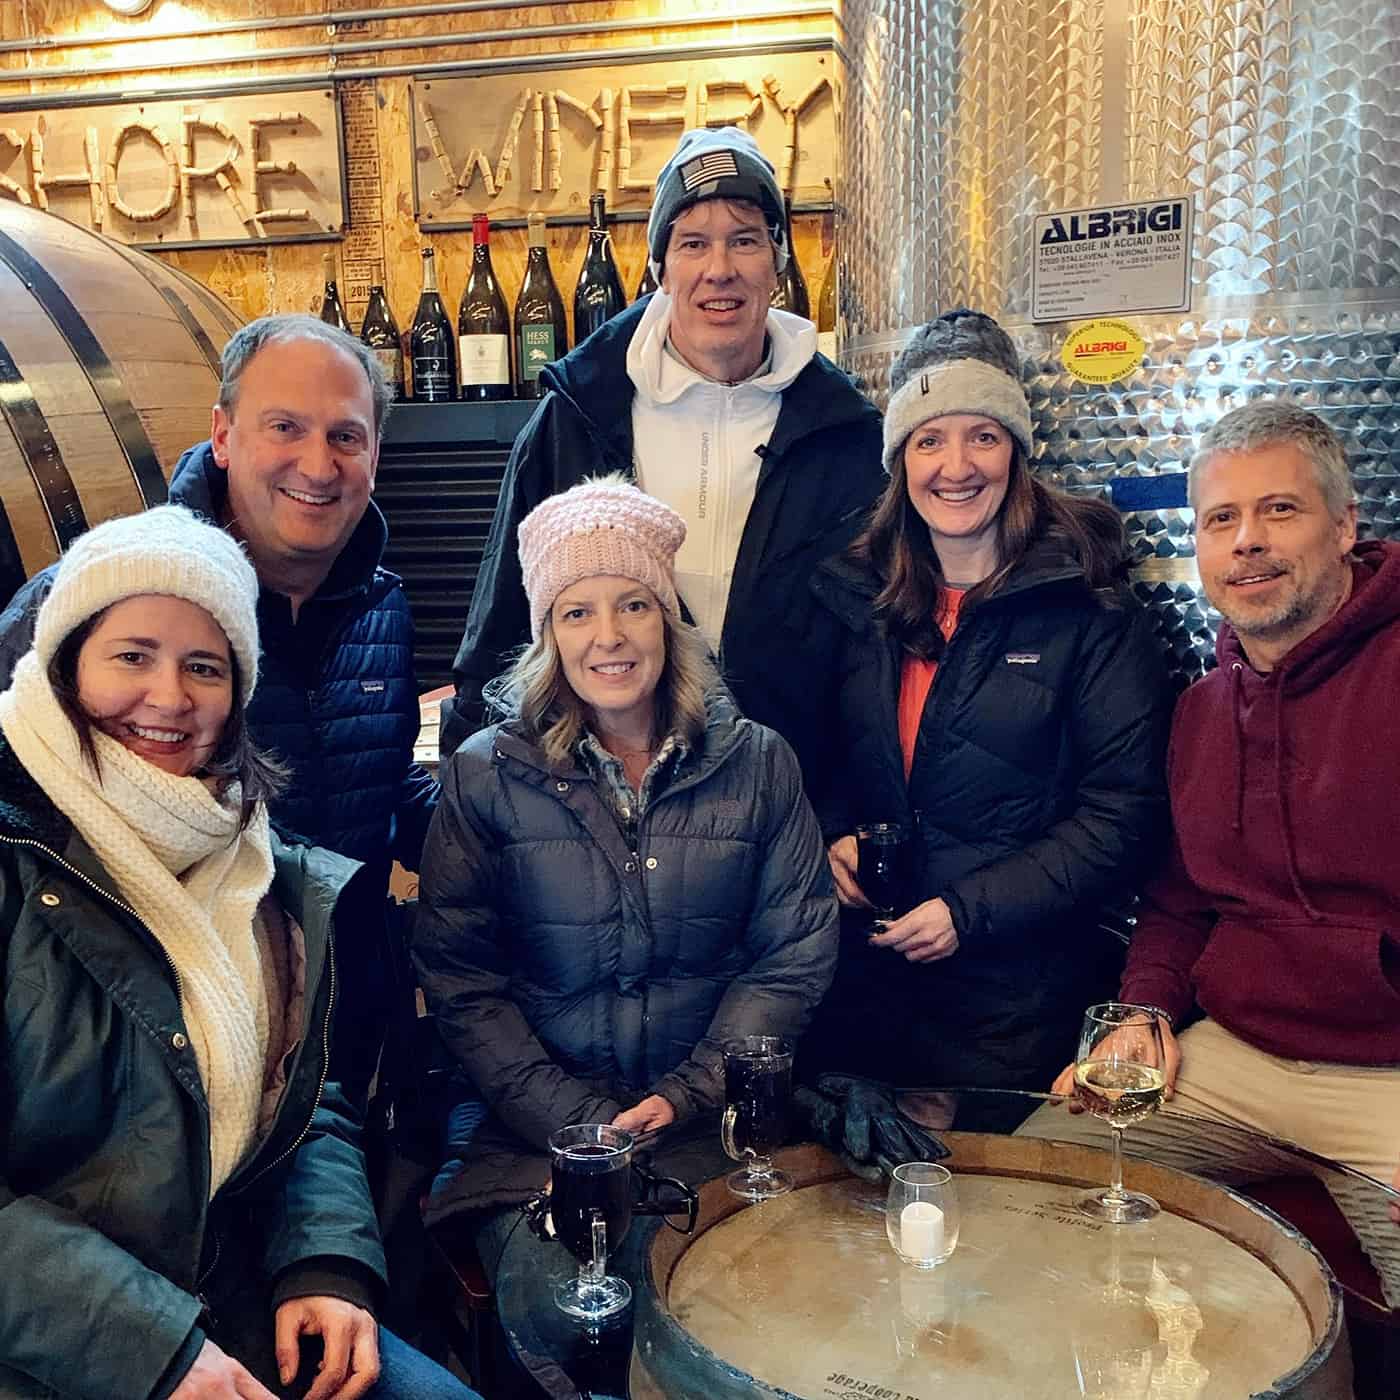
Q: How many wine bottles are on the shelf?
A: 9